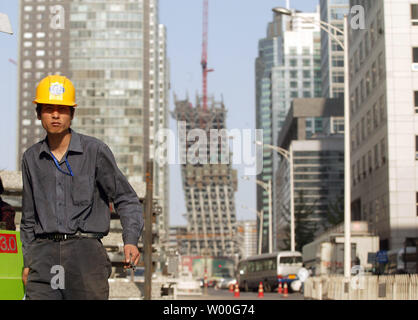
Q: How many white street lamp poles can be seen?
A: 4